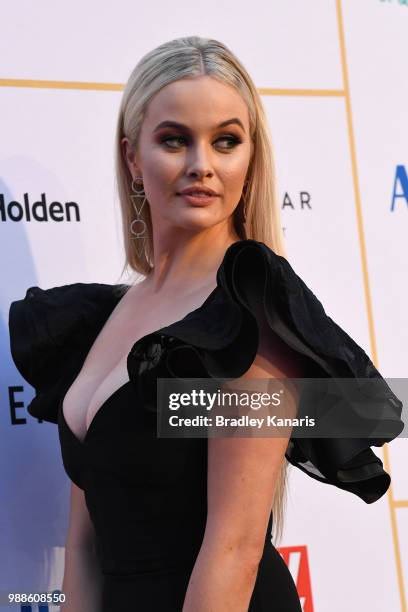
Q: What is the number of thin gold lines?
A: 3